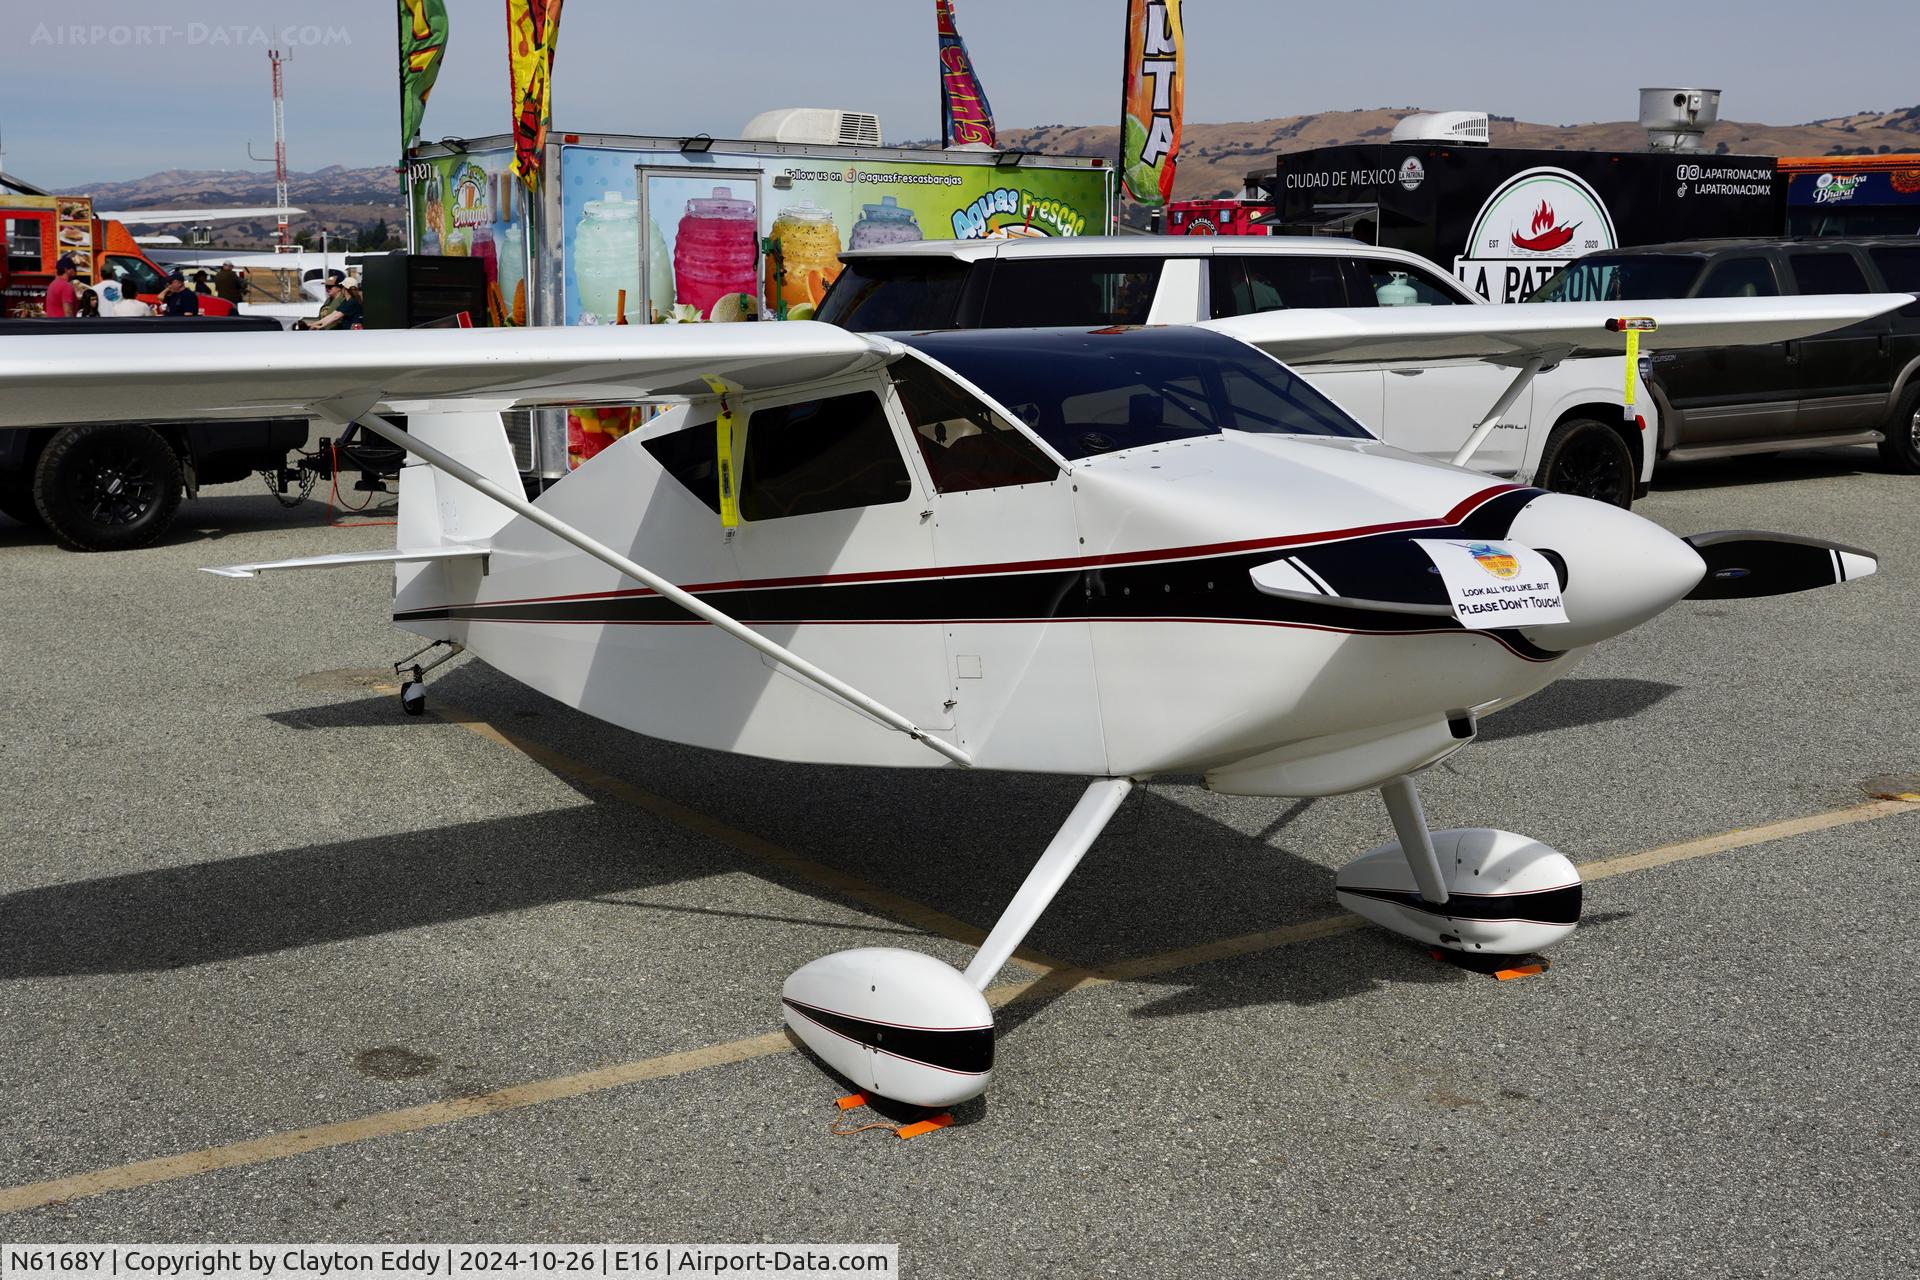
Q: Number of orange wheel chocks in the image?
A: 4